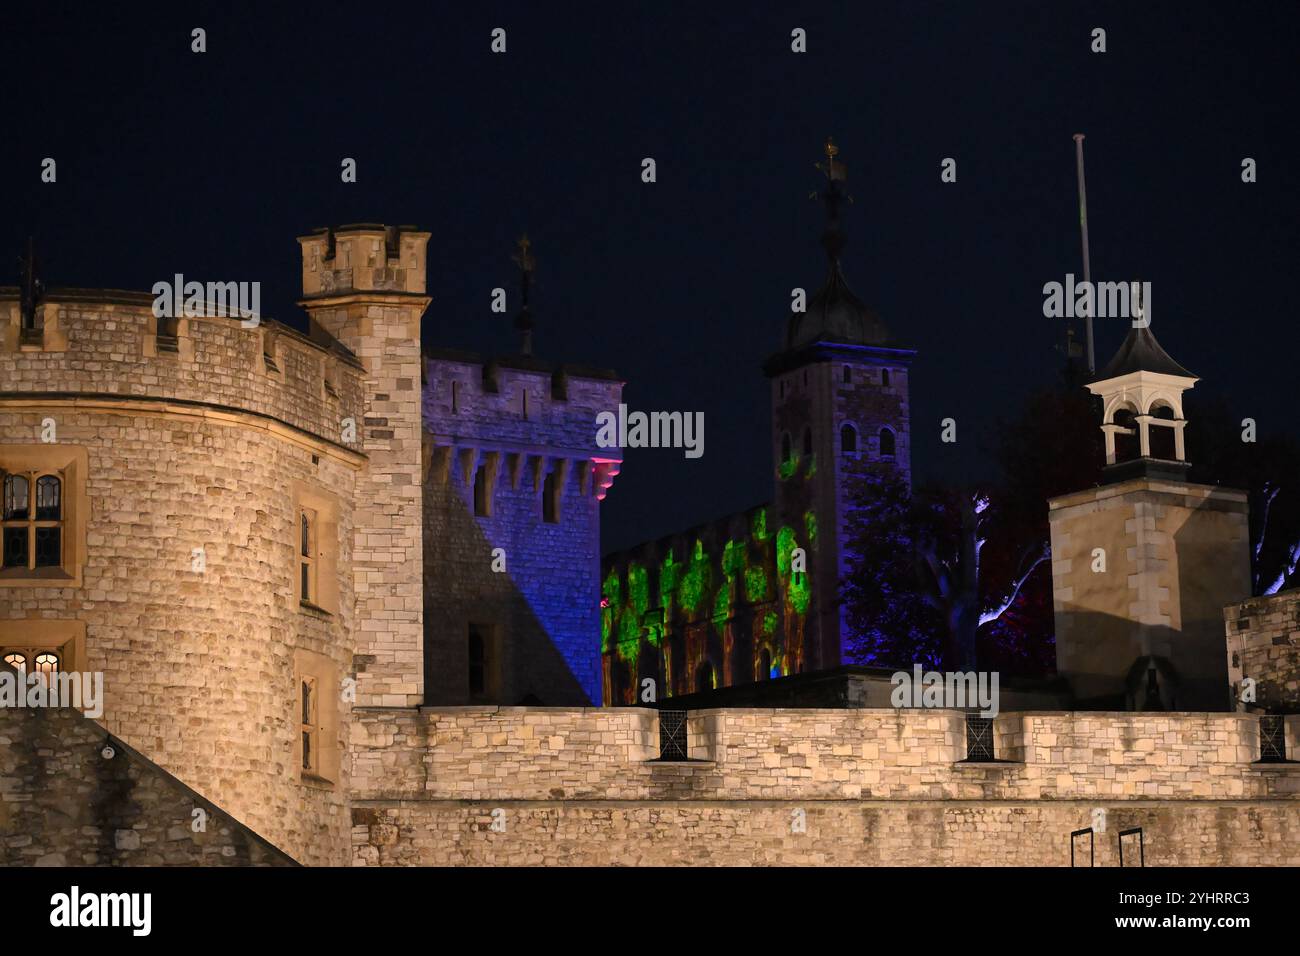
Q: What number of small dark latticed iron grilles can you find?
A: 3